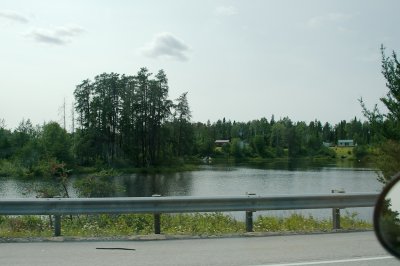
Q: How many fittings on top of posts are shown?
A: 4